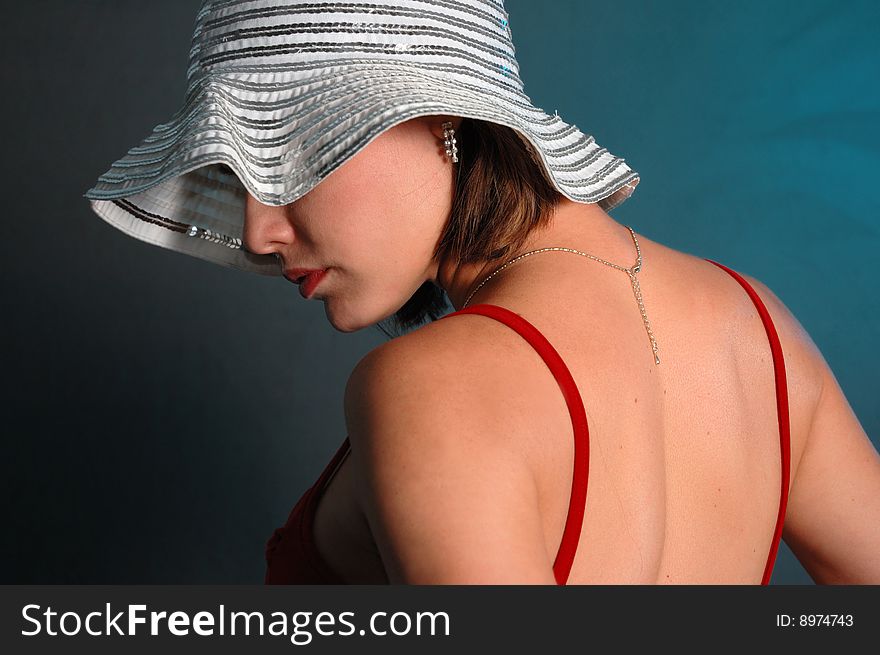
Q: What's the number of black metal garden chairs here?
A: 0